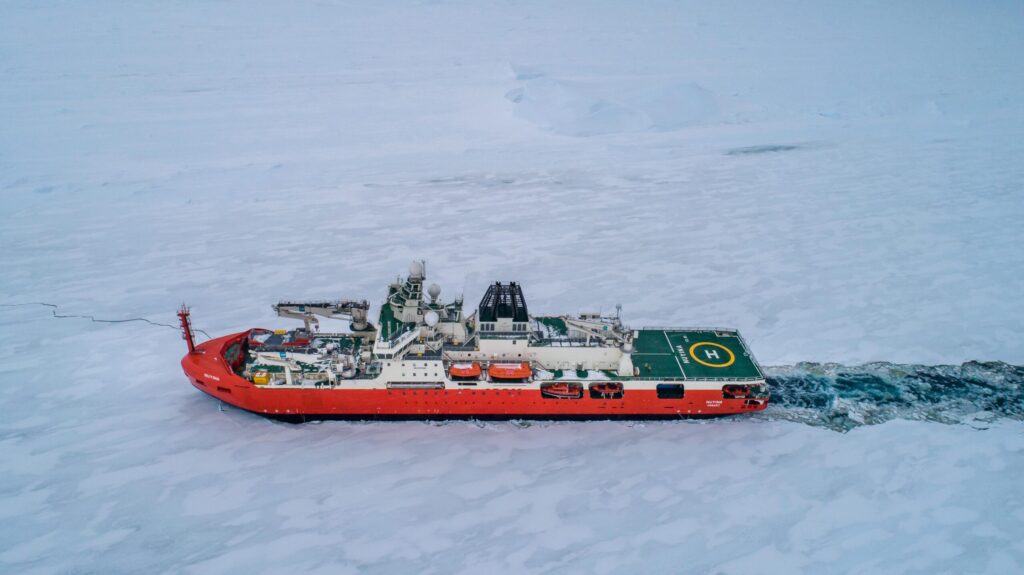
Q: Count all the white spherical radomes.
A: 3